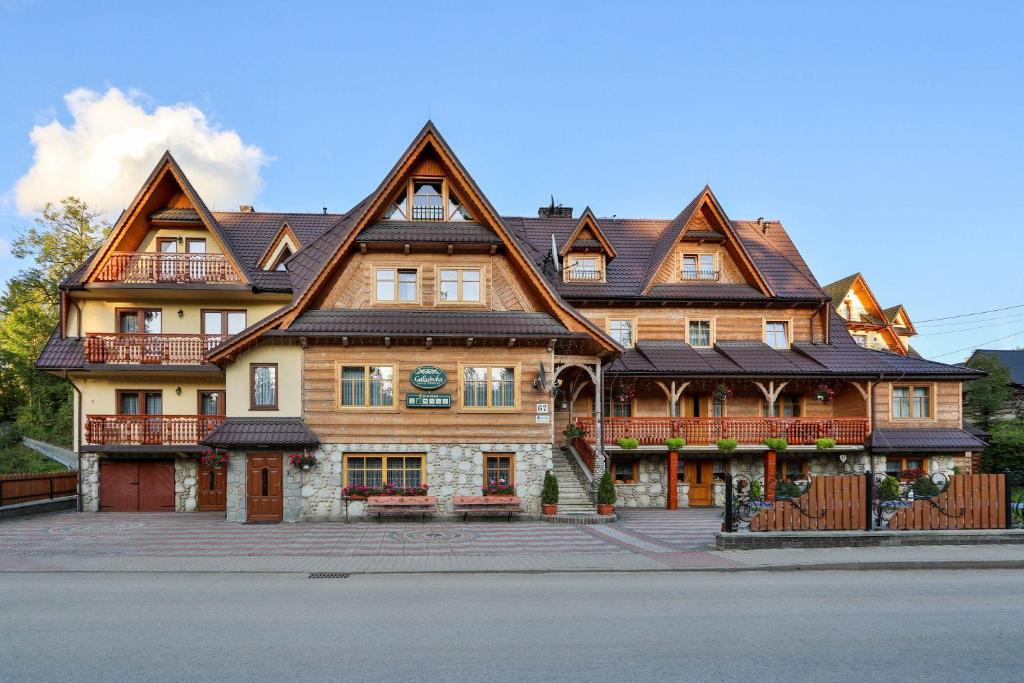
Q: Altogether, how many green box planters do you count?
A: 5